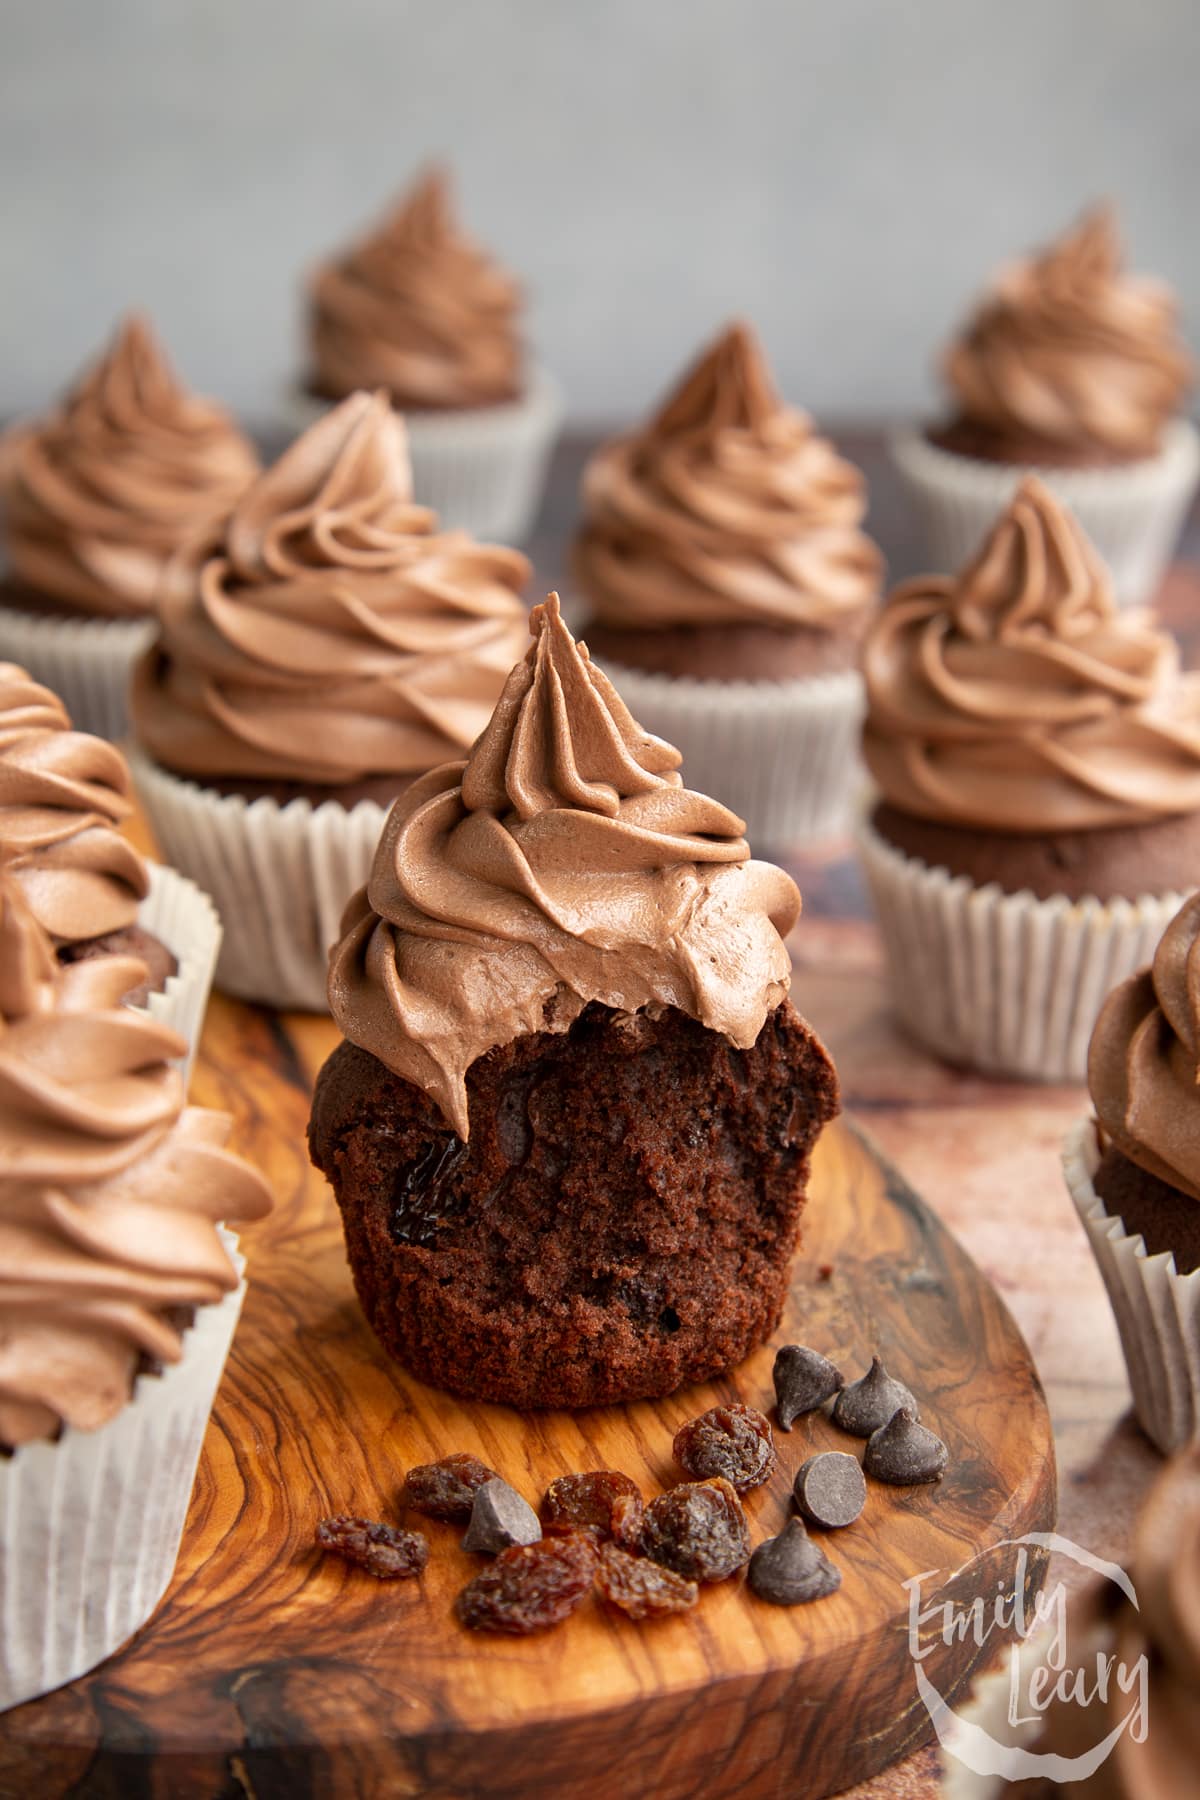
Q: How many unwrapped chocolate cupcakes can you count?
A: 1